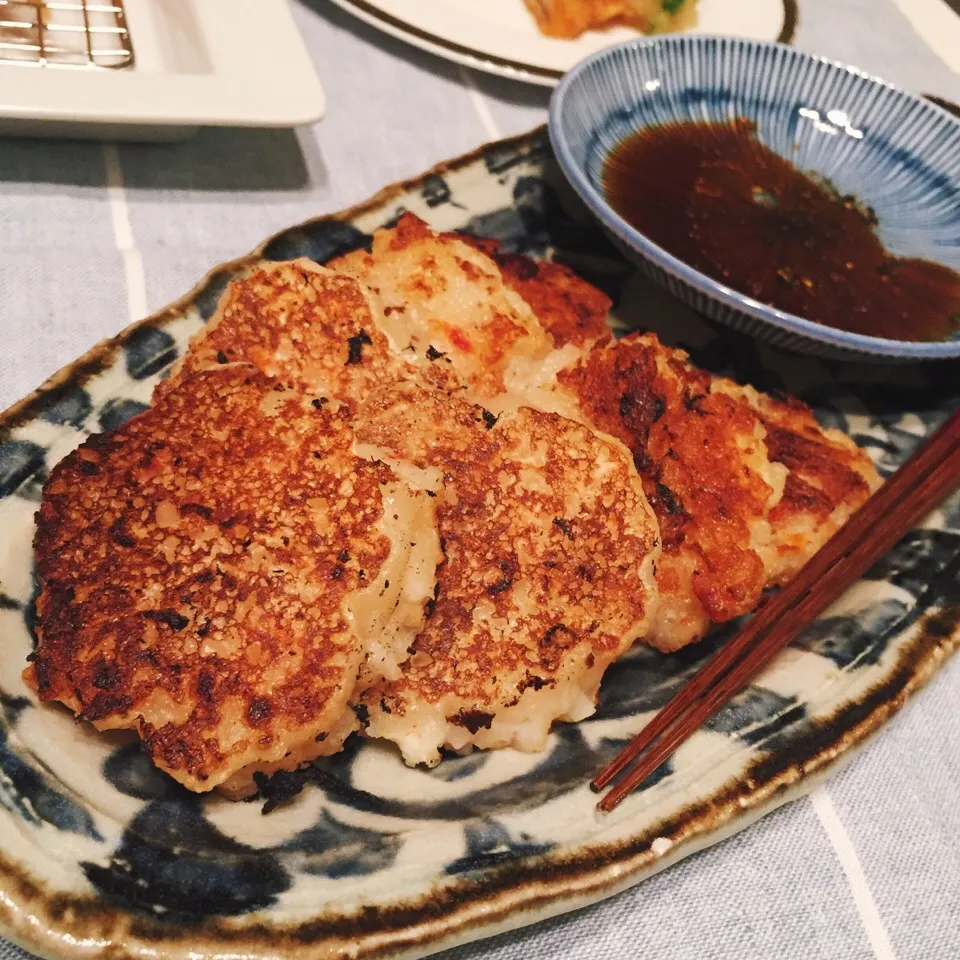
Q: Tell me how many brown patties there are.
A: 7